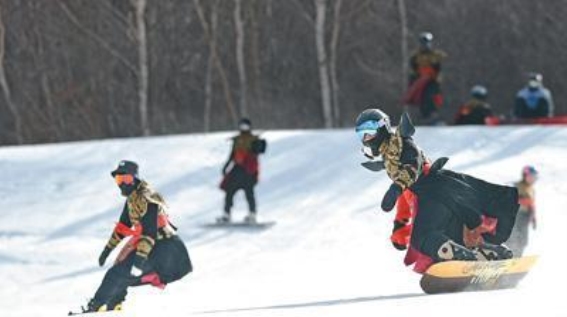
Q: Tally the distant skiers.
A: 5